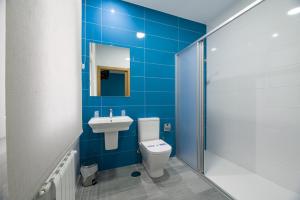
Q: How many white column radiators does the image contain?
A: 1